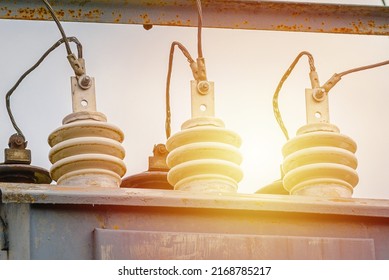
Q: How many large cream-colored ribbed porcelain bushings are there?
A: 3